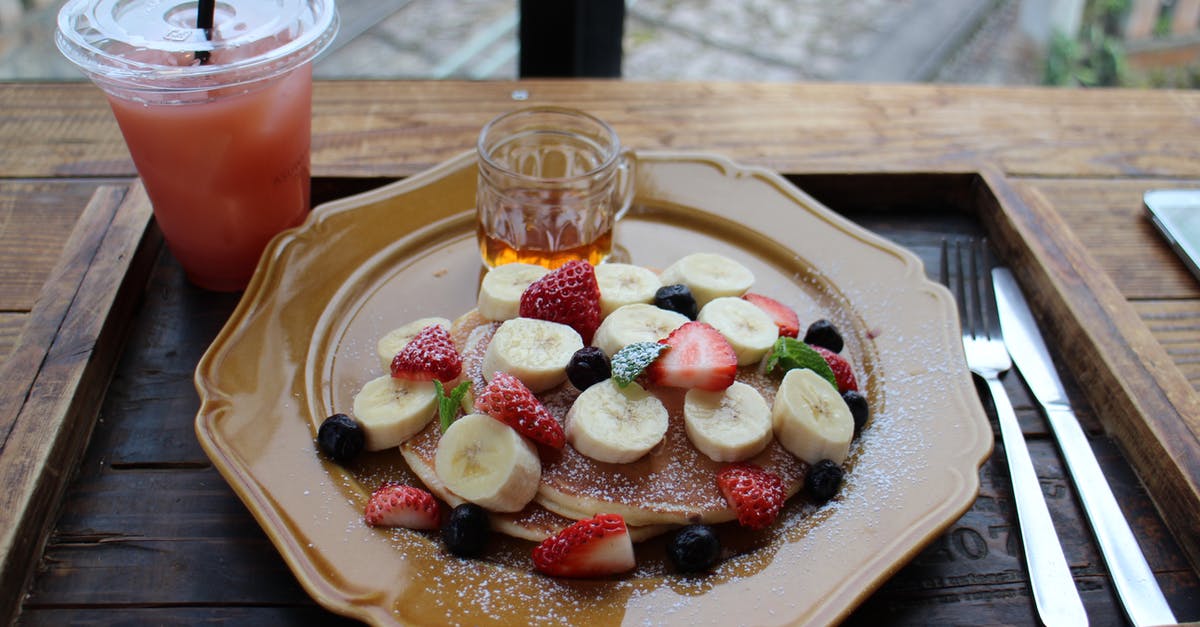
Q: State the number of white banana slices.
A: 12